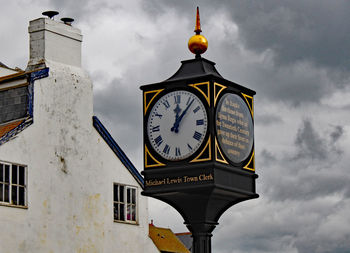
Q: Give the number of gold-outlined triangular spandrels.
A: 8